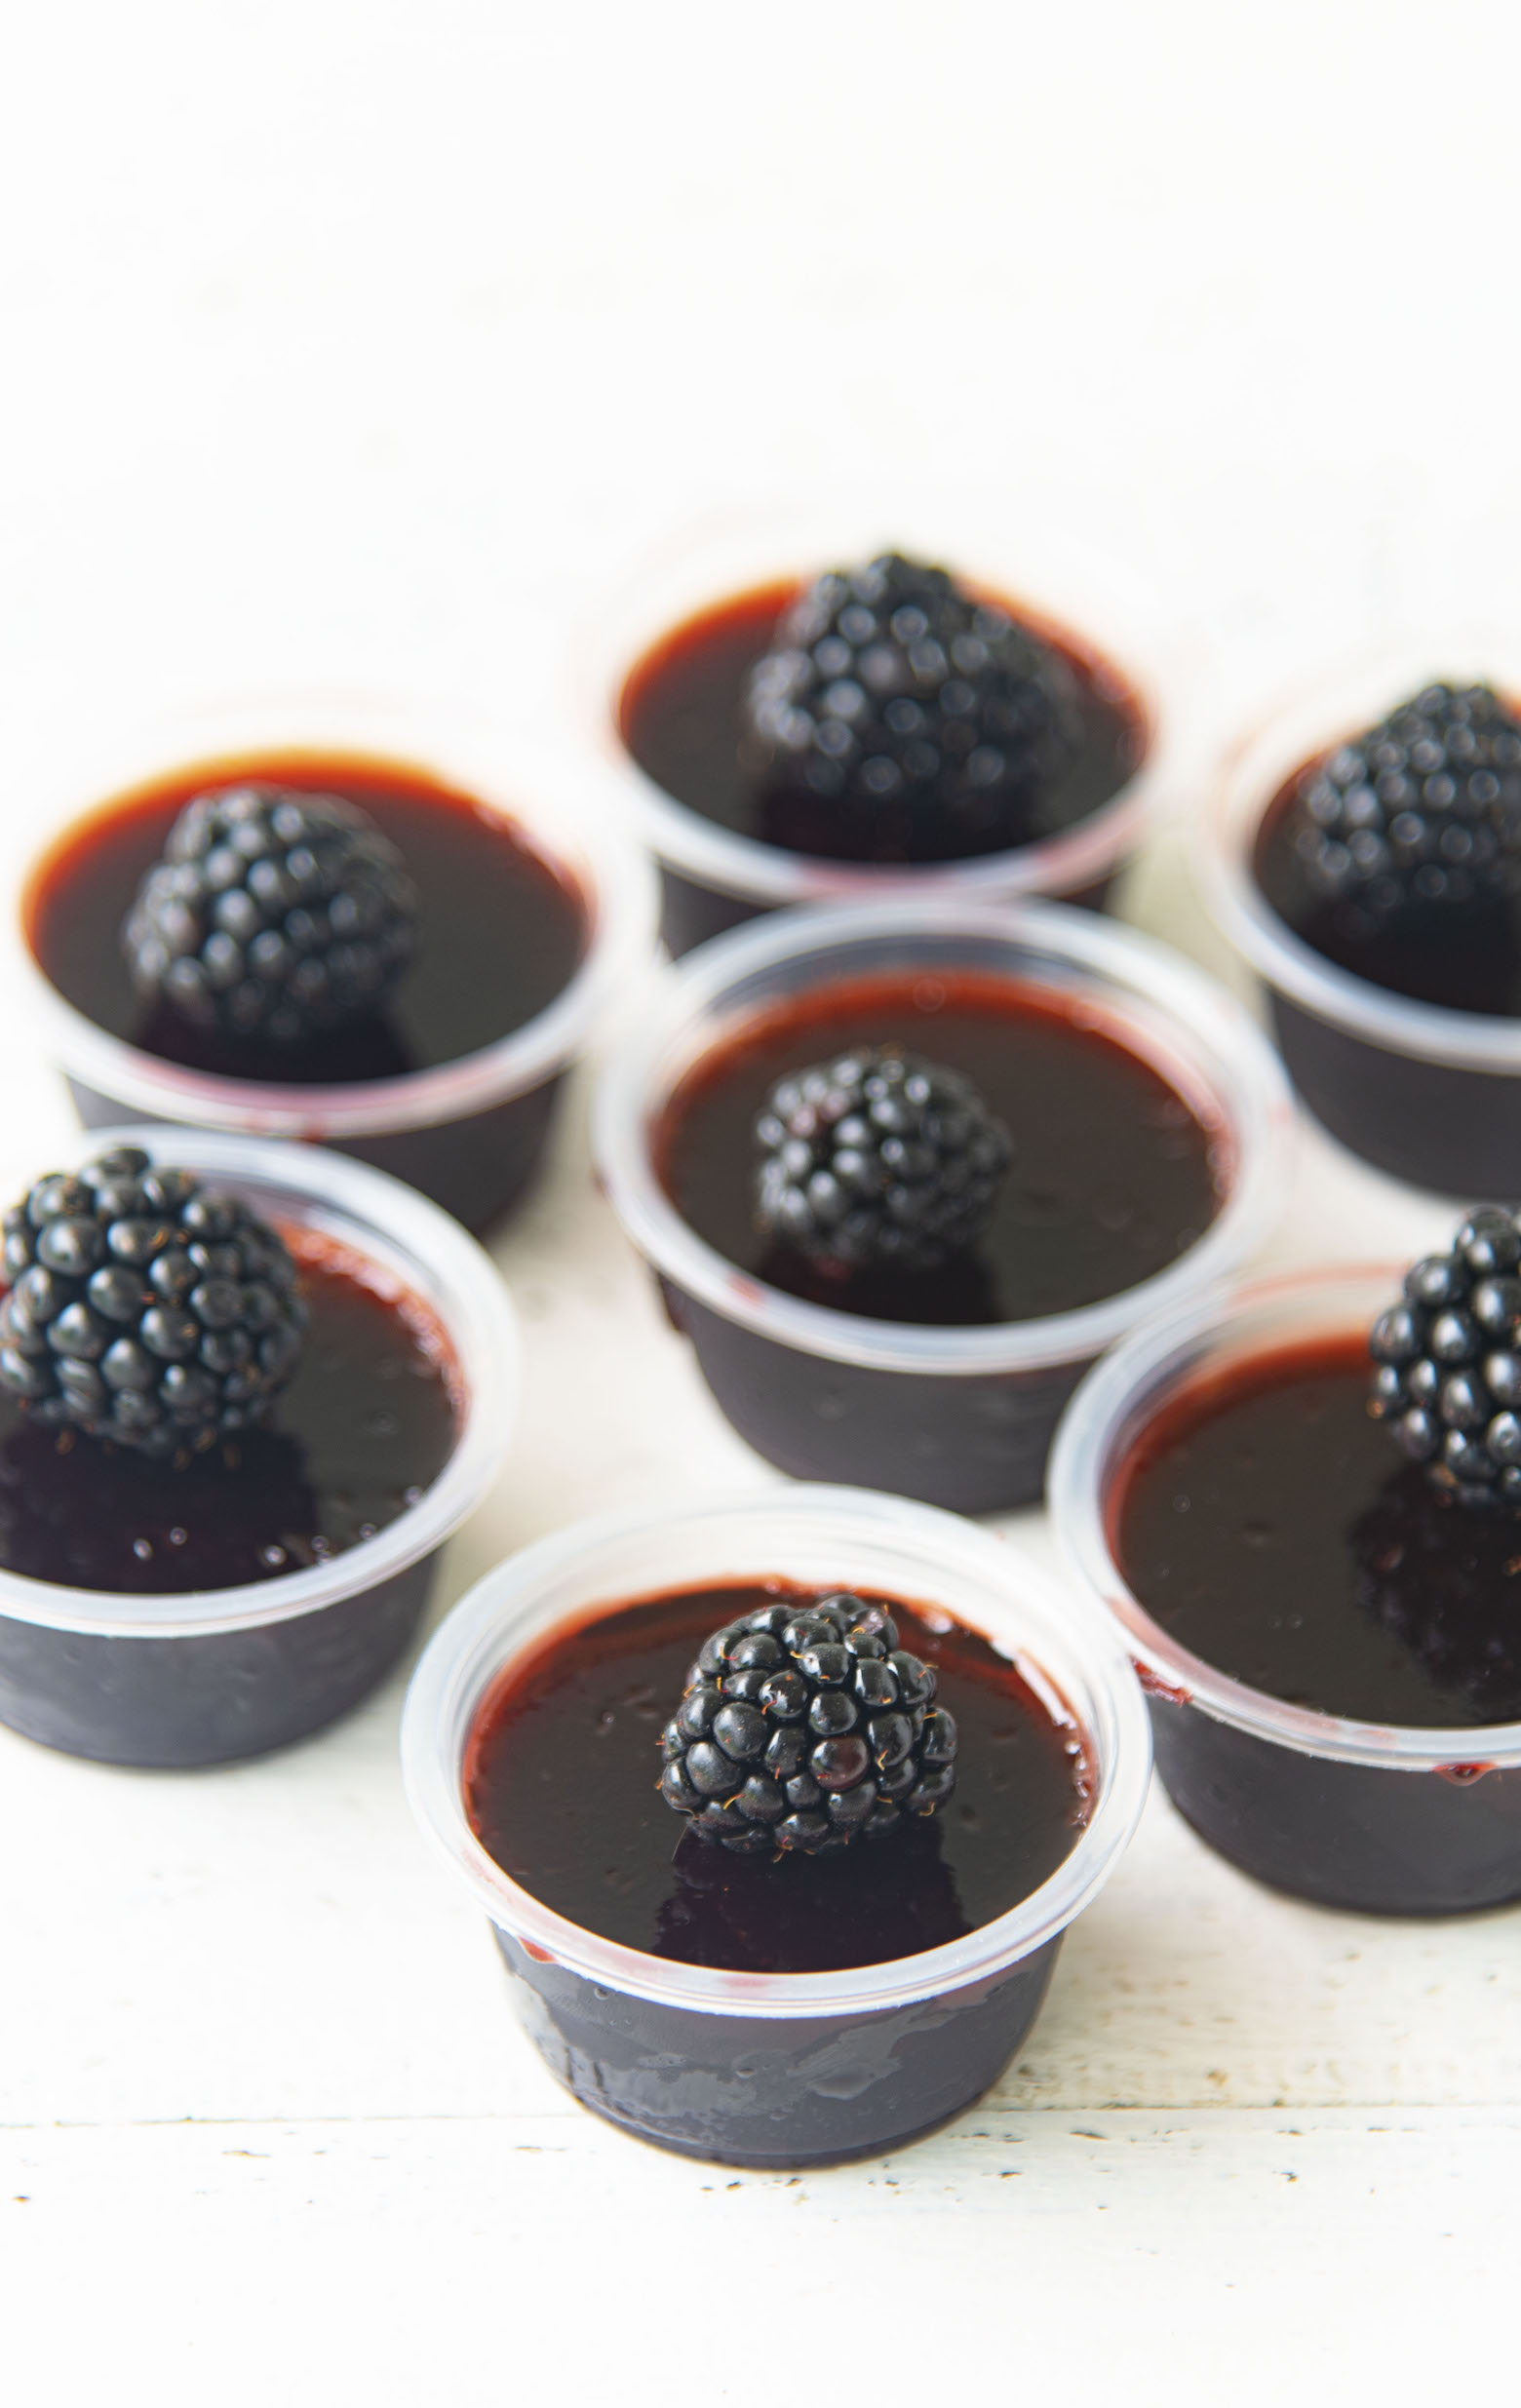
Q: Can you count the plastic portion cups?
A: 7